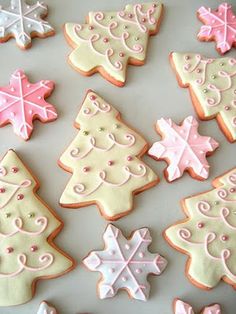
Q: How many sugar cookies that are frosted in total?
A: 12